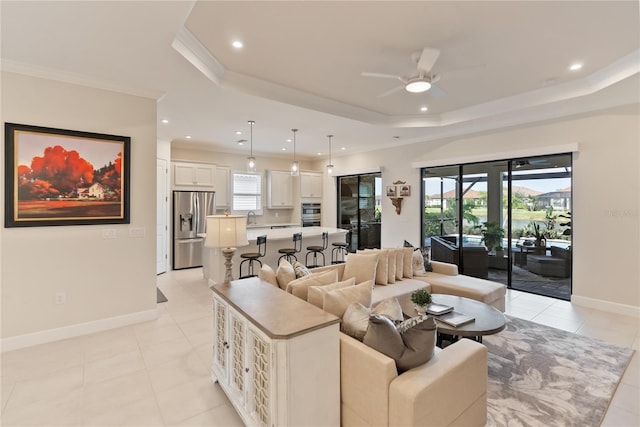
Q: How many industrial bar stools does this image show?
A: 4